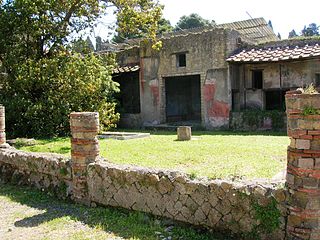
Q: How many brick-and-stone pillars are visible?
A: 3